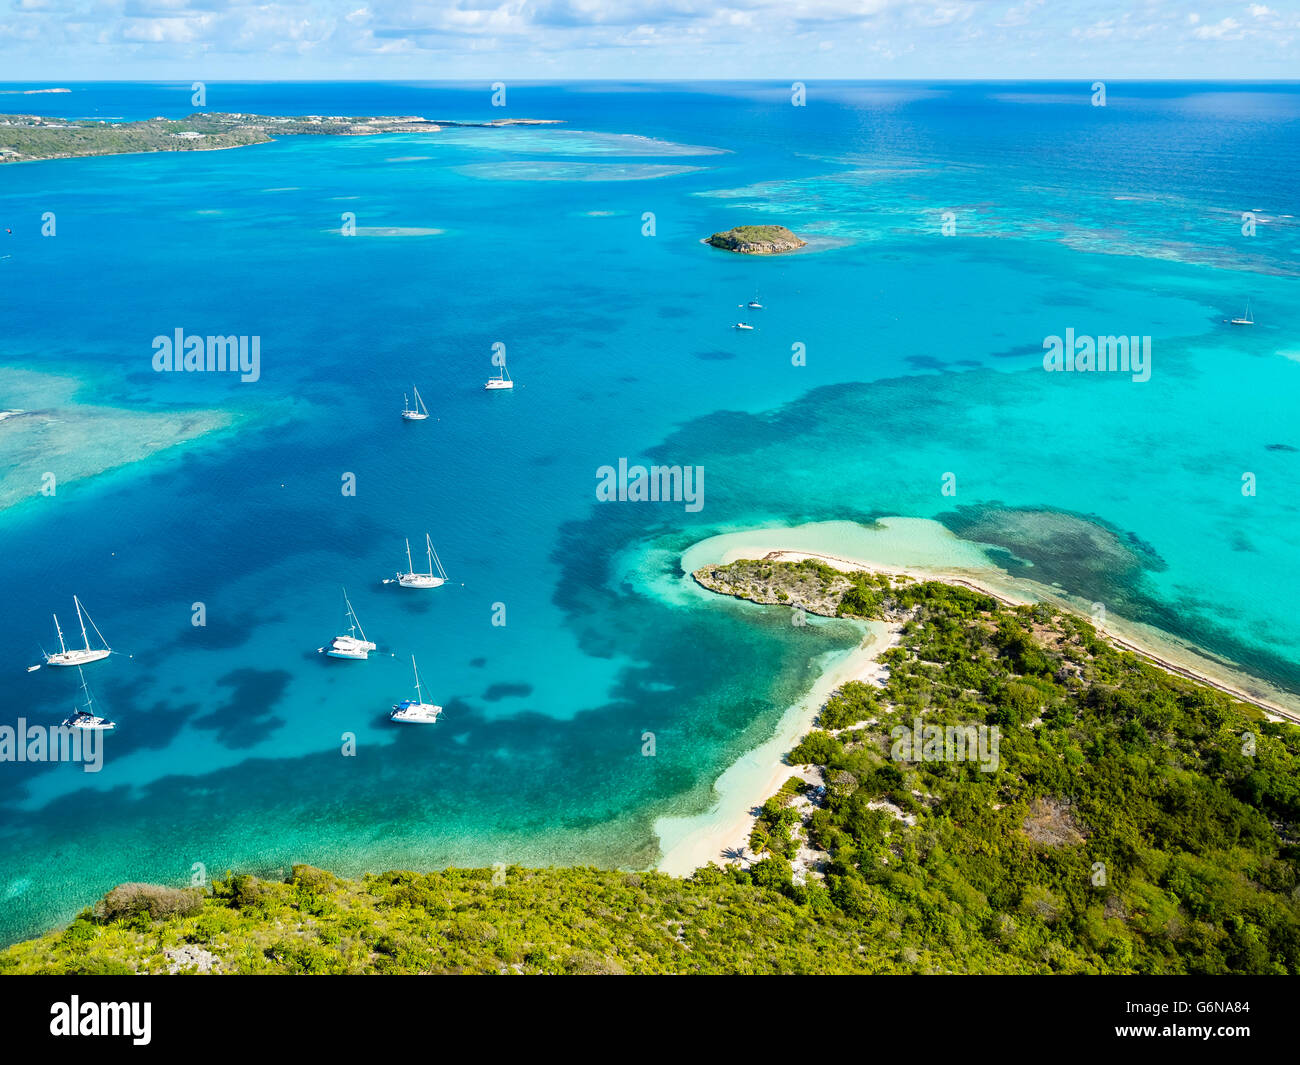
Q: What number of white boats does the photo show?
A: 10